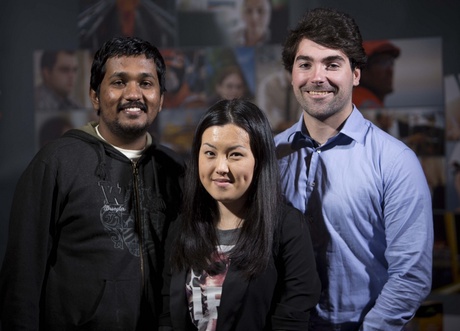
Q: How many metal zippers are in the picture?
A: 1